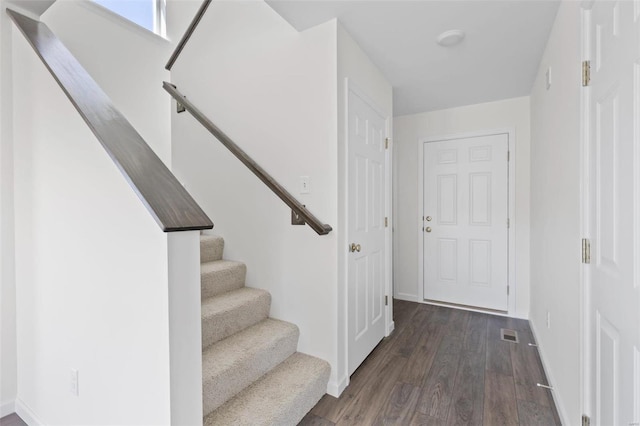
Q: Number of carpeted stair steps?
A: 5